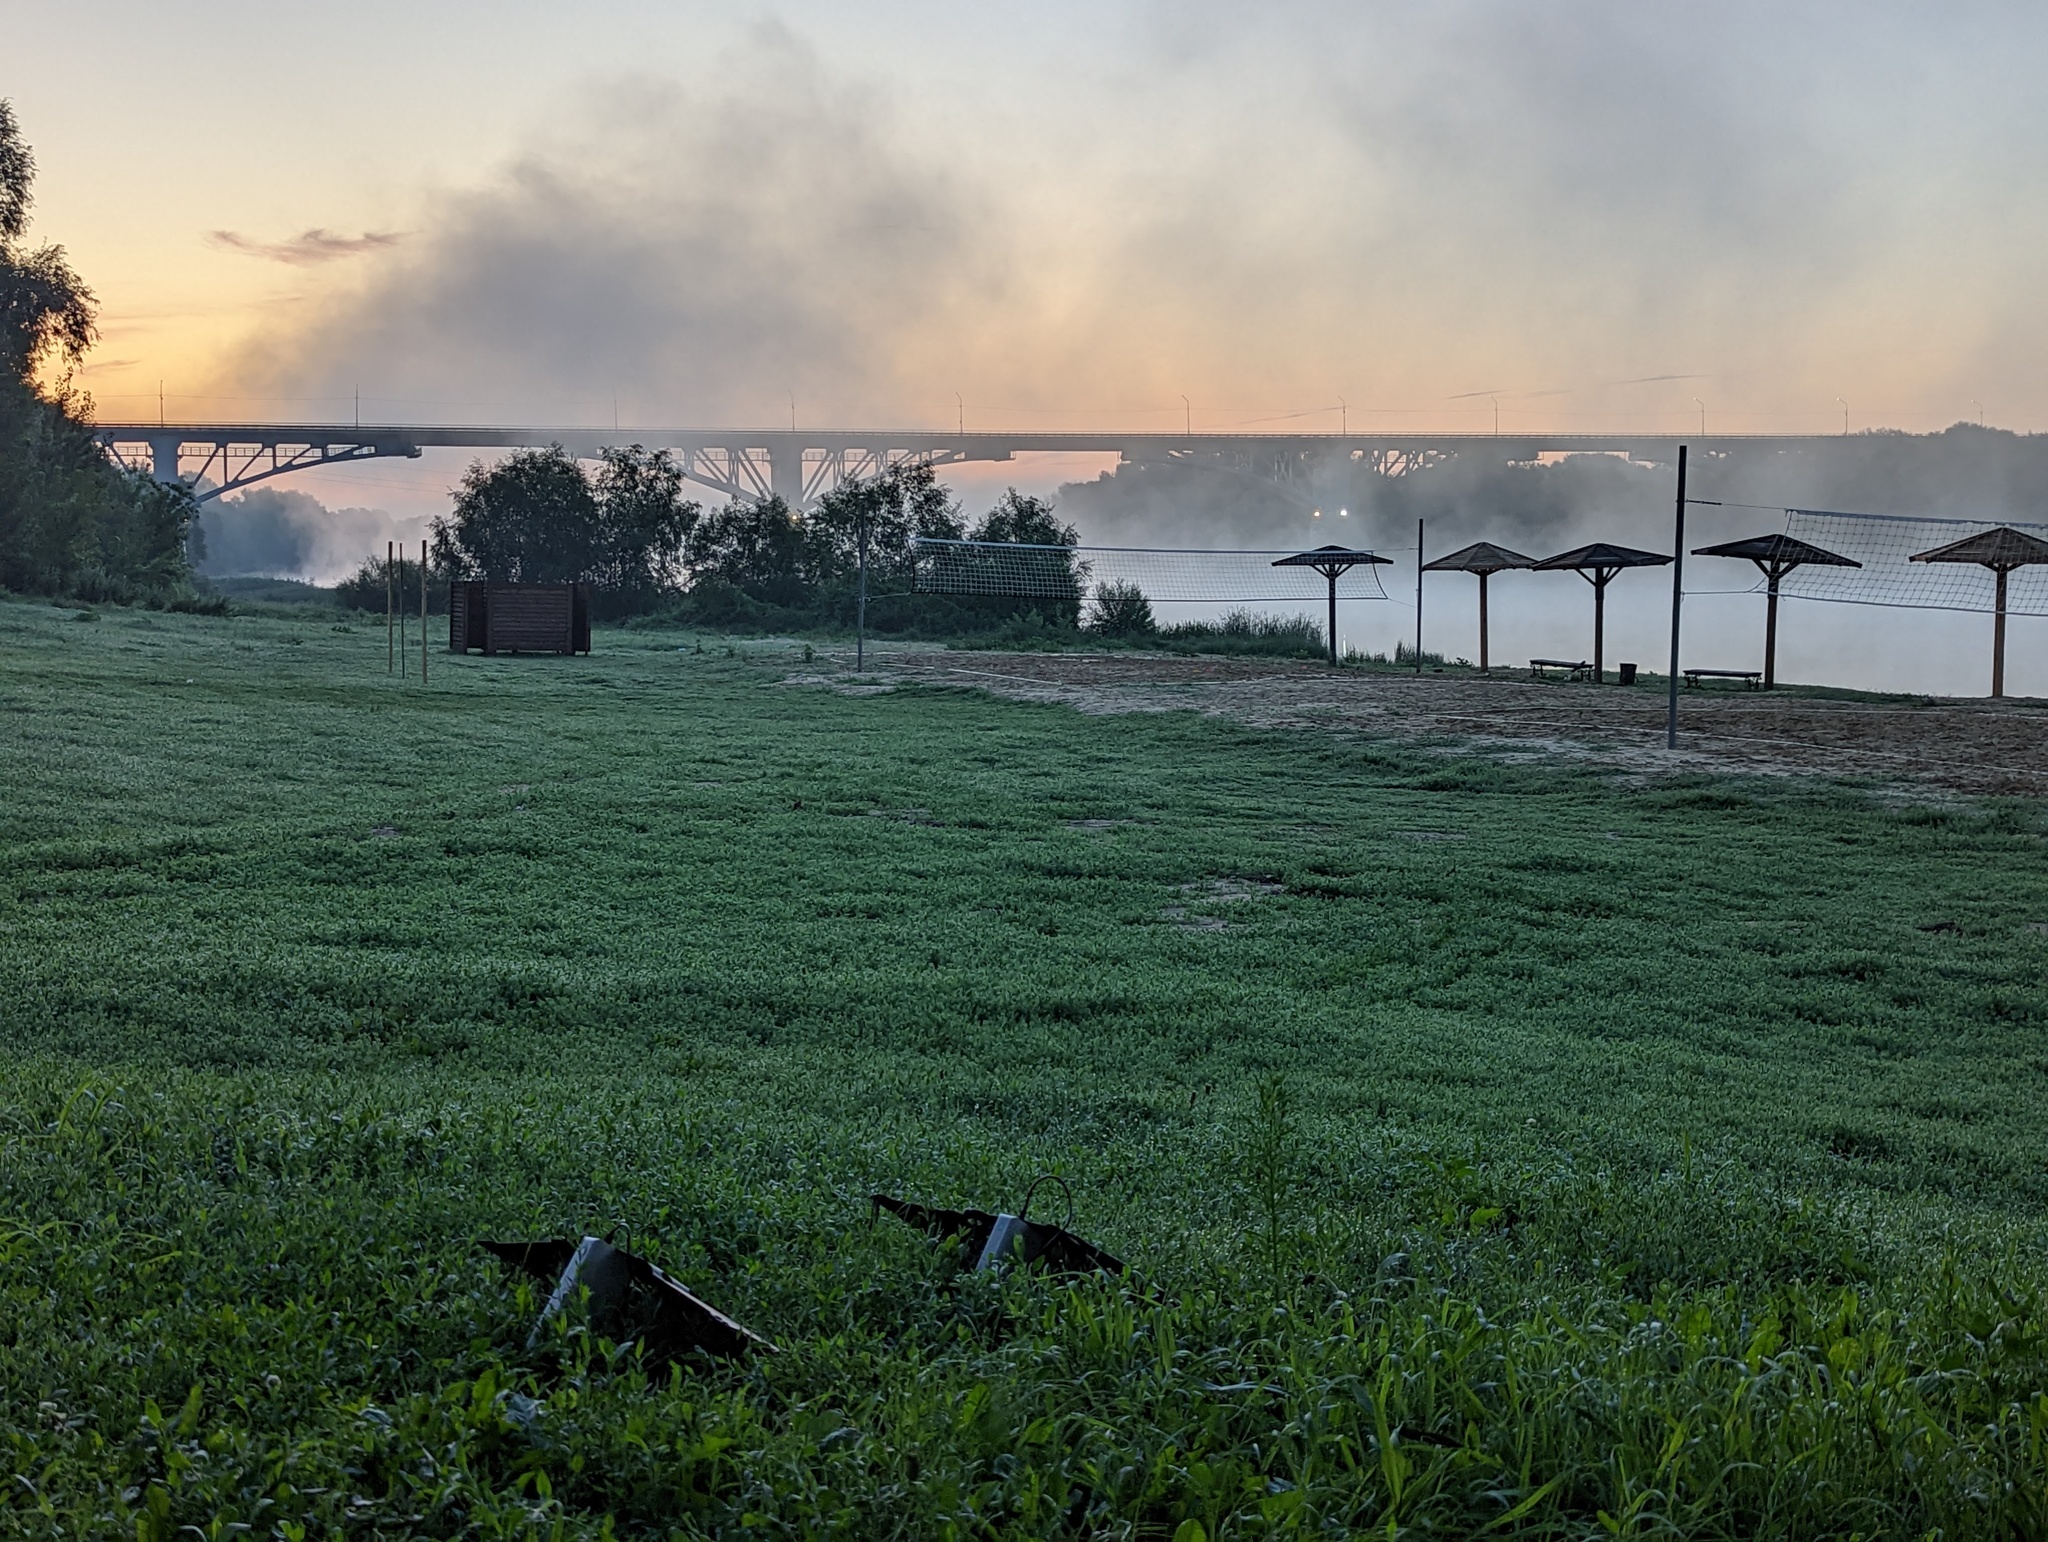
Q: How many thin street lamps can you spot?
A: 11